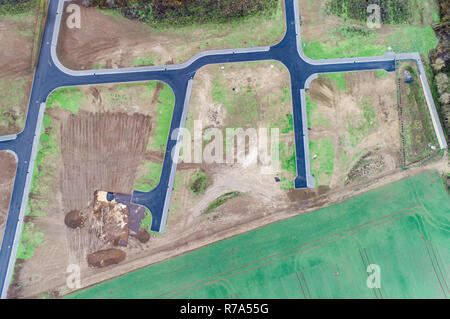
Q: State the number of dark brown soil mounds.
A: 3